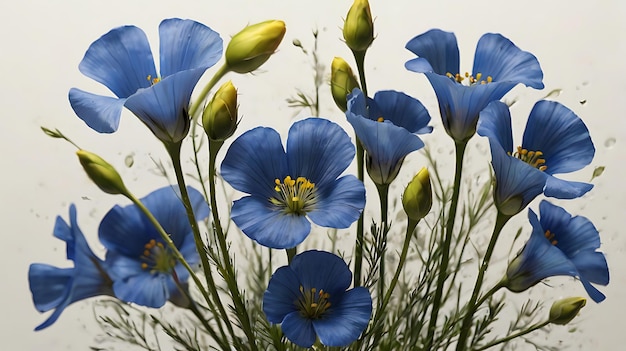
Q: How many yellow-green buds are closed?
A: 7